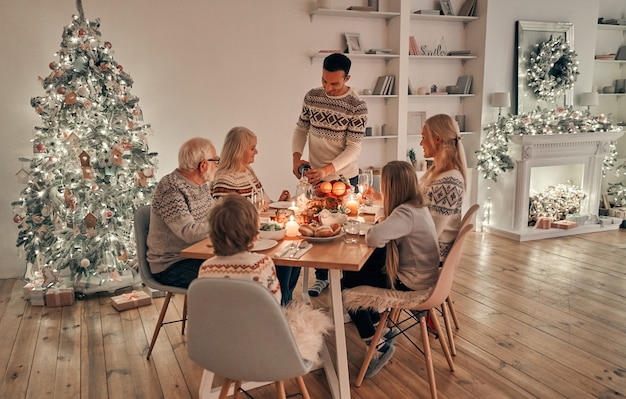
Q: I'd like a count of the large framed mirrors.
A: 1